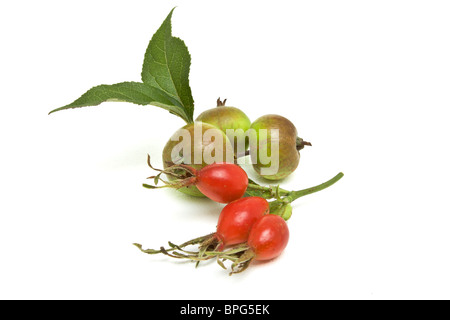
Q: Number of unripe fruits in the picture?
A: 3